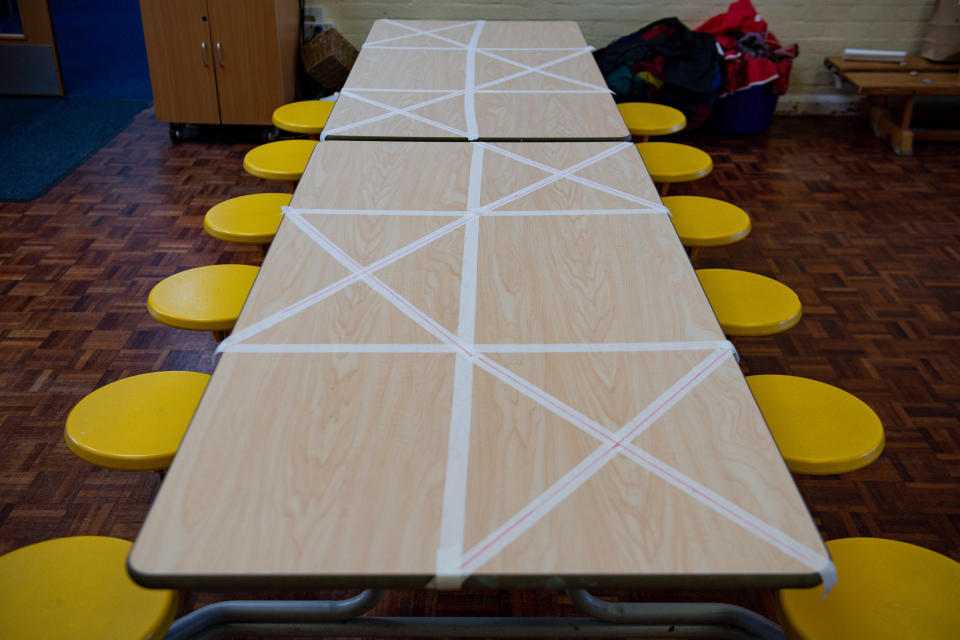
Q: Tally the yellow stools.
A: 12